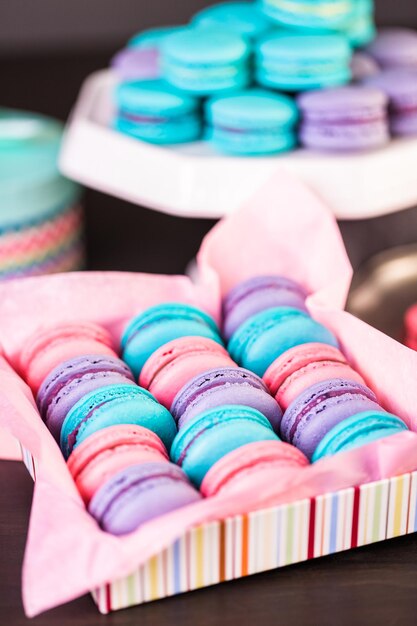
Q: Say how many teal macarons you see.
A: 13